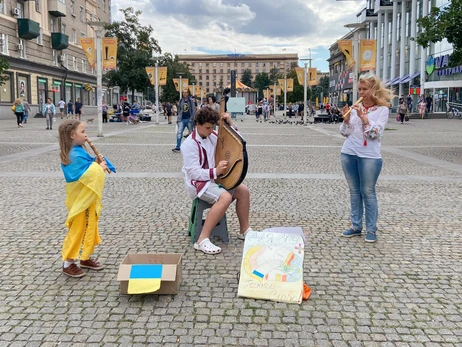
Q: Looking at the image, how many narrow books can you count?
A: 0